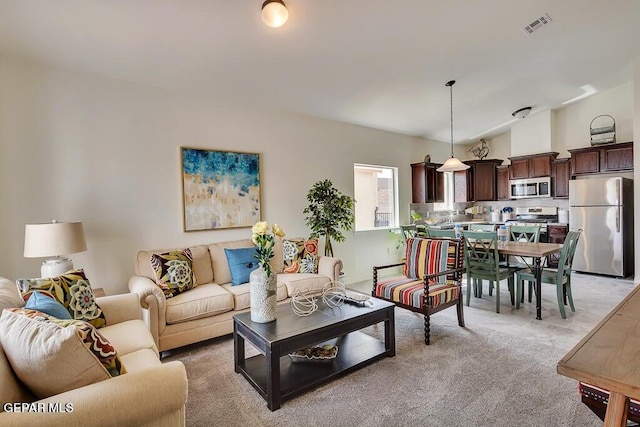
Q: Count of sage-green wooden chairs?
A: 6